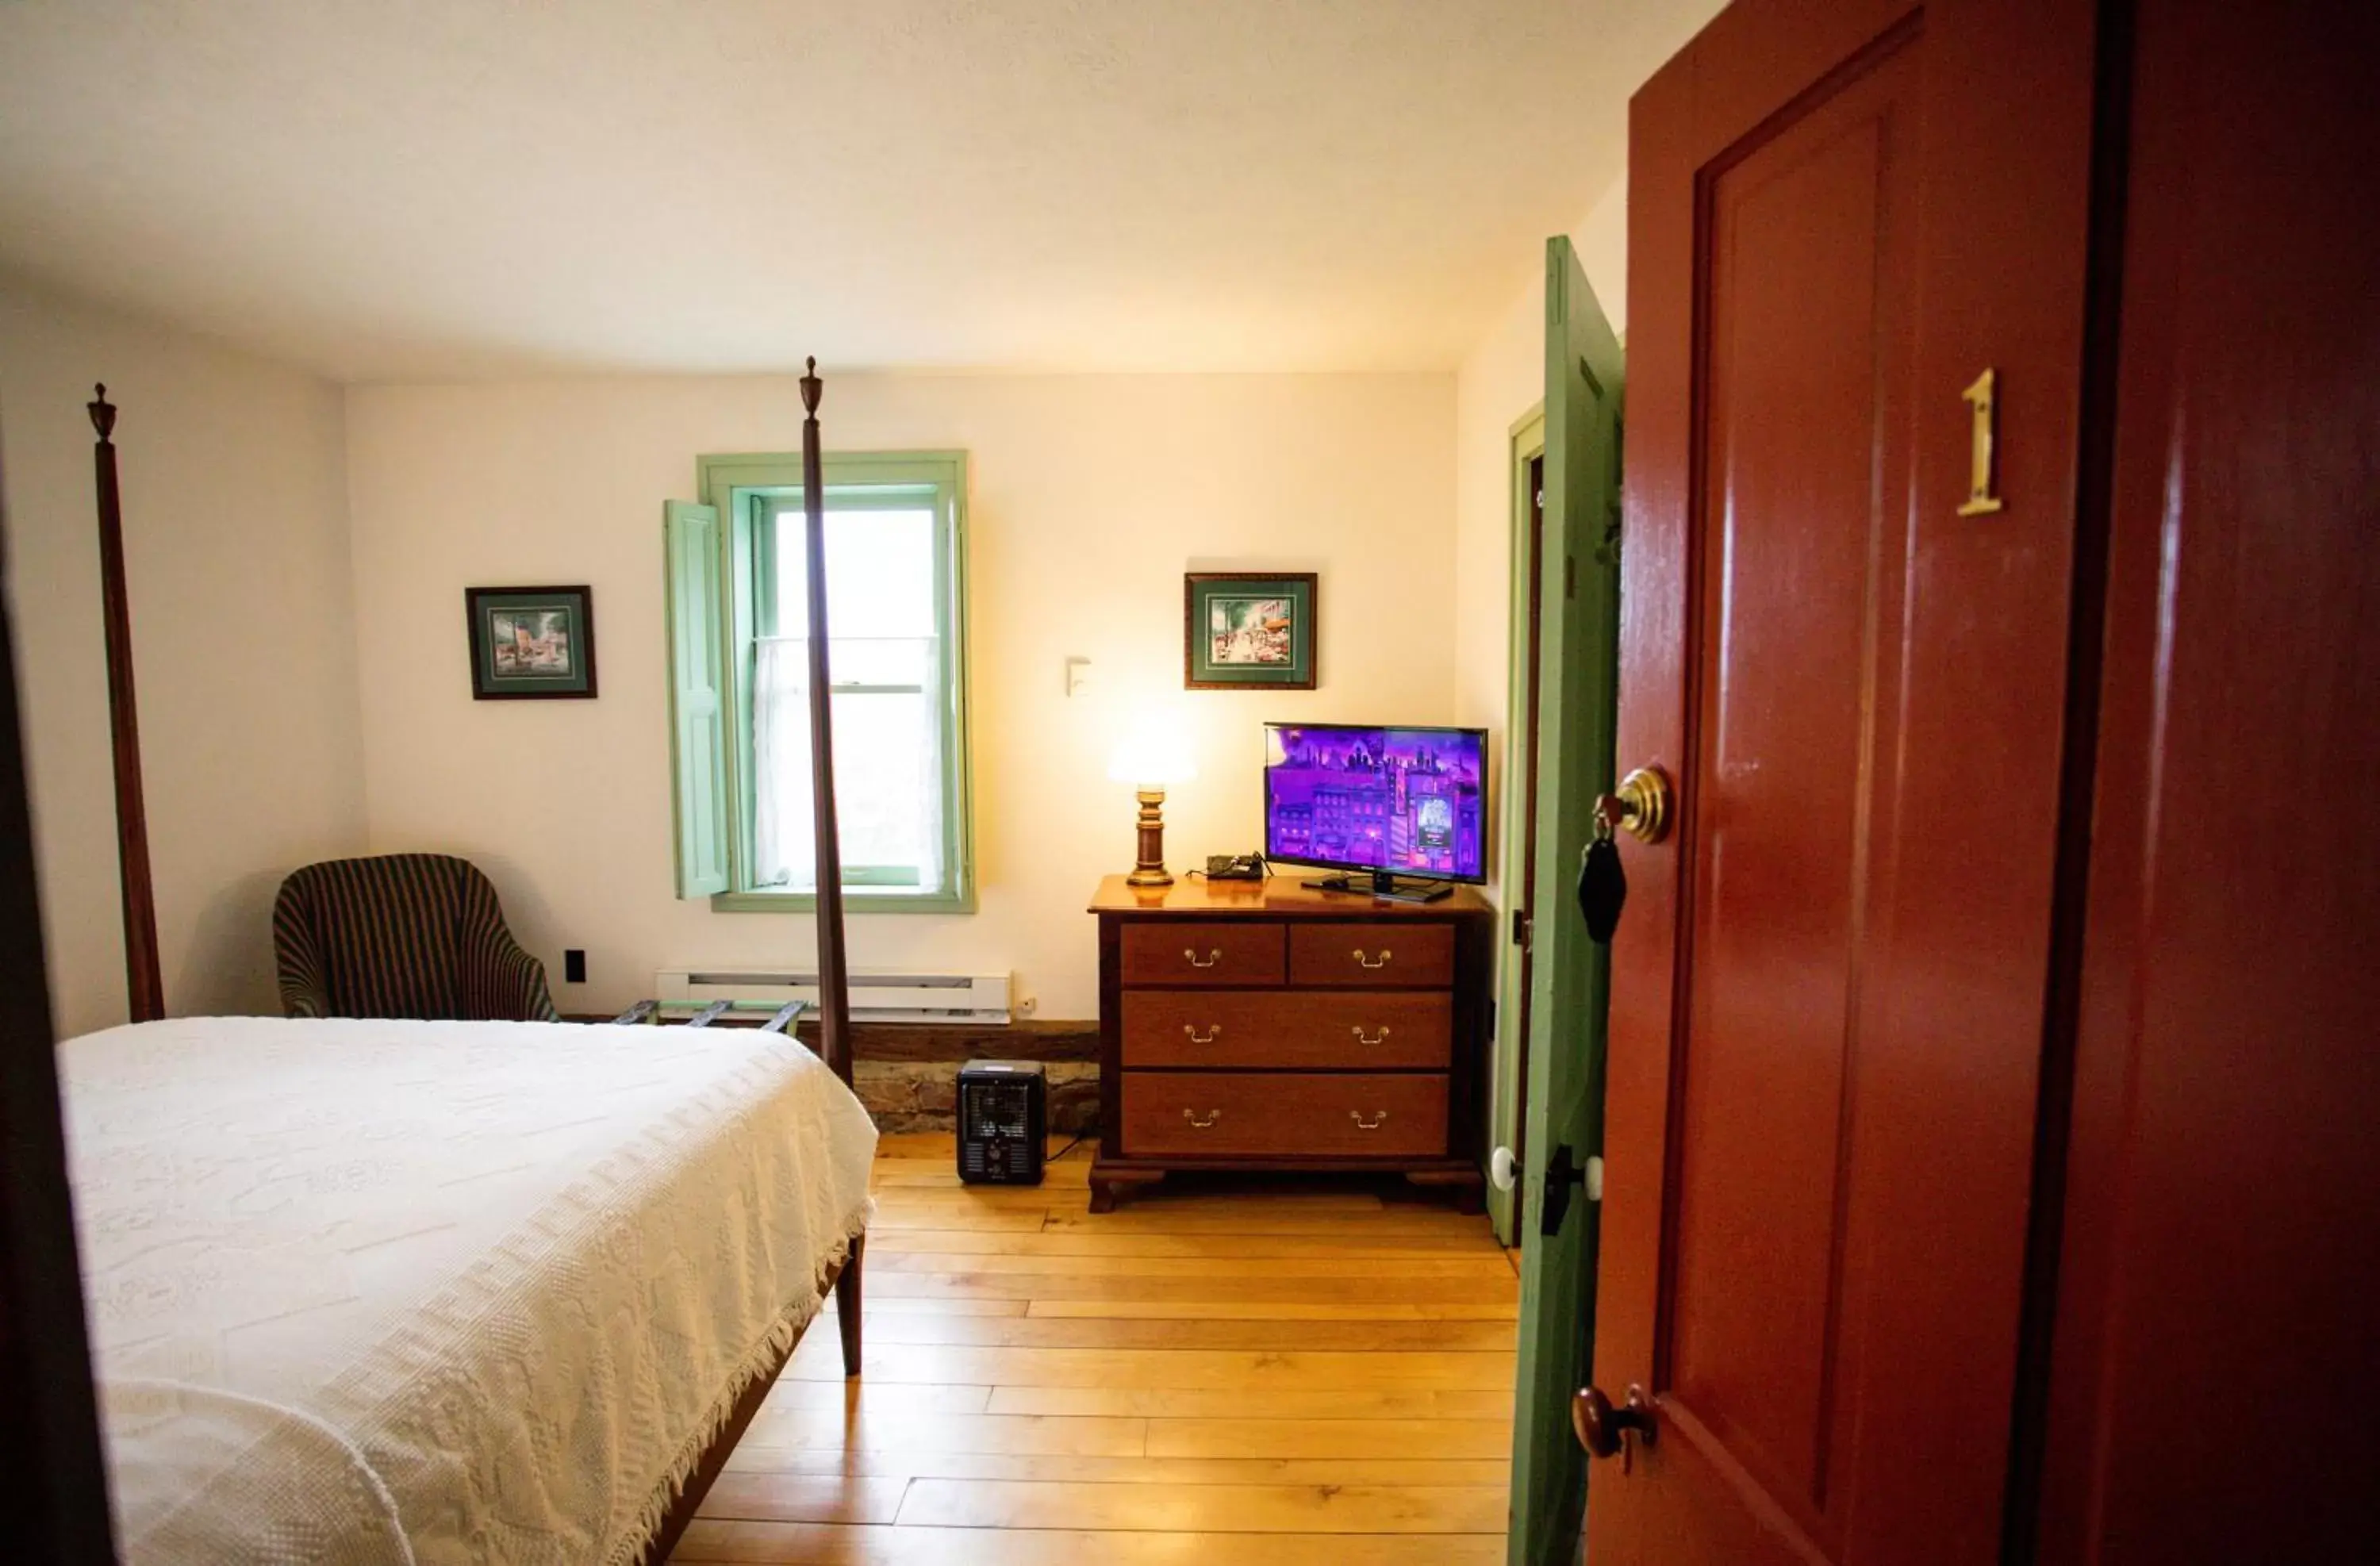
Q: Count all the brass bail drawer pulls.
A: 6